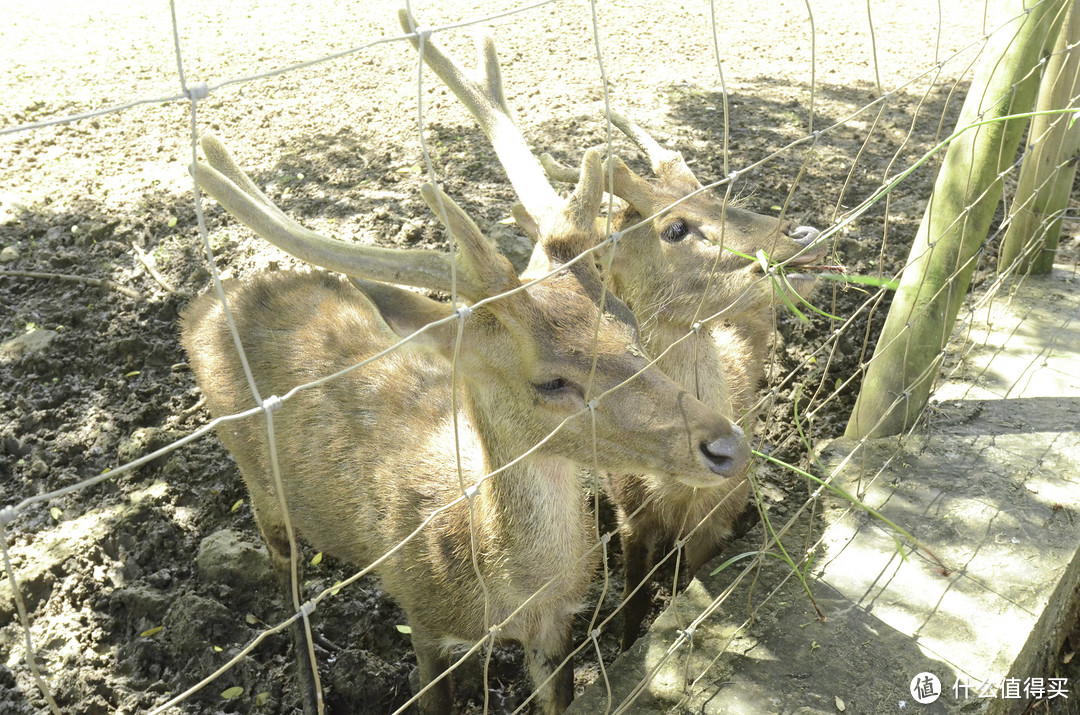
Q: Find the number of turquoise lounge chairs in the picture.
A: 0